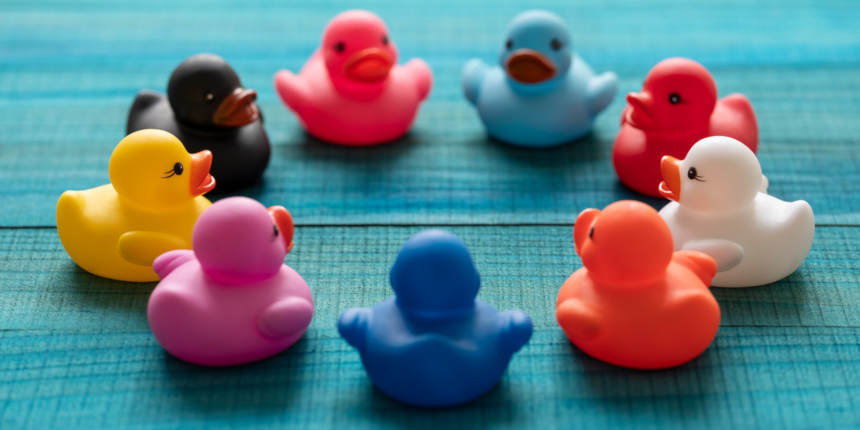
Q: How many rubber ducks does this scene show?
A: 9